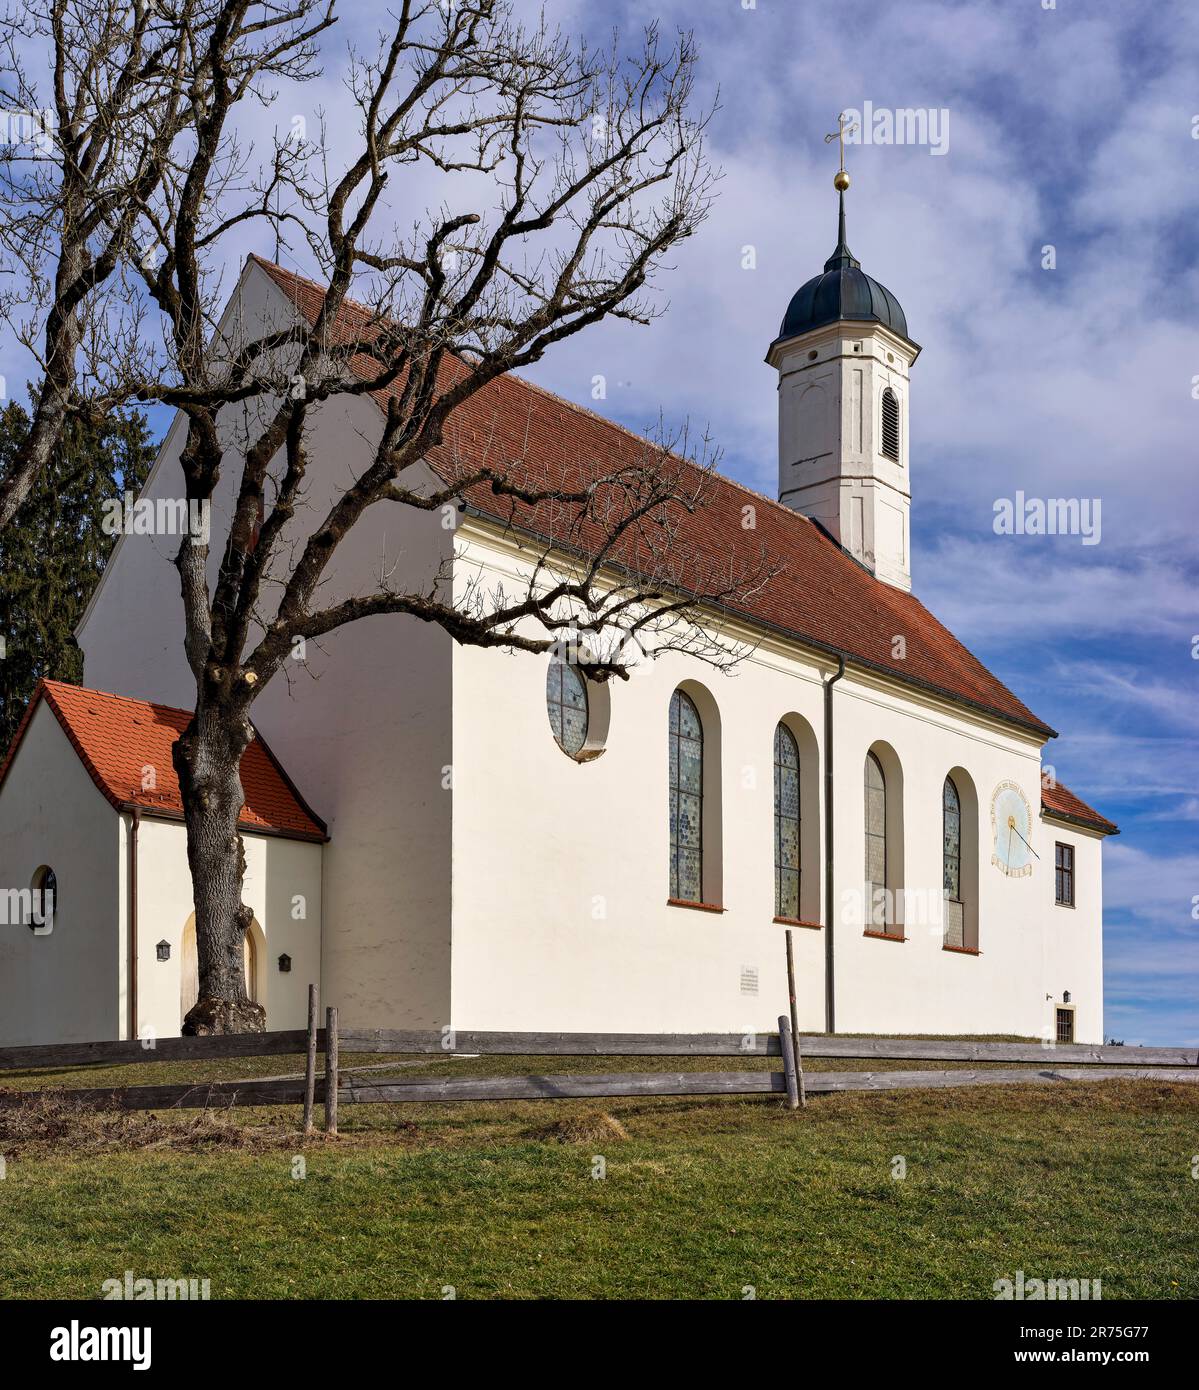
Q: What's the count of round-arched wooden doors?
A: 1